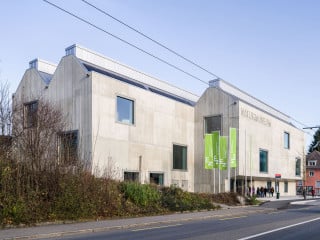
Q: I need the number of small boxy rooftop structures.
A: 3